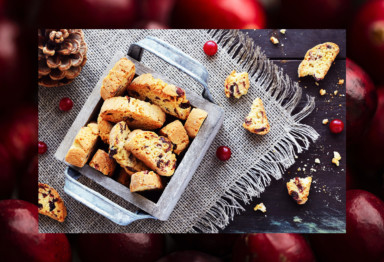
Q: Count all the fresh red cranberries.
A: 5